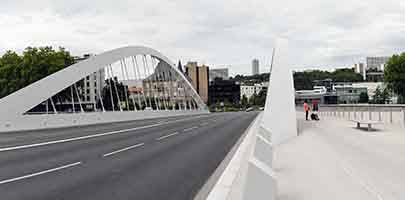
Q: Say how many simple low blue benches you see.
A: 0